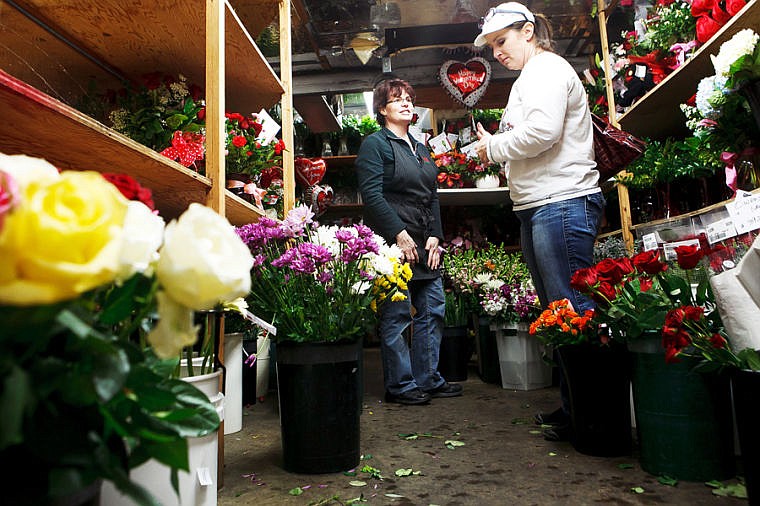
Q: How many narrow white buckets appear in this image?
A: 2